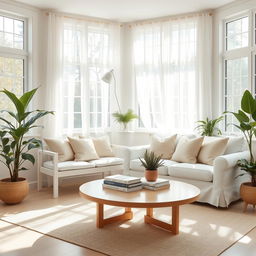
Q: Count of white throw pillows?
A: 6